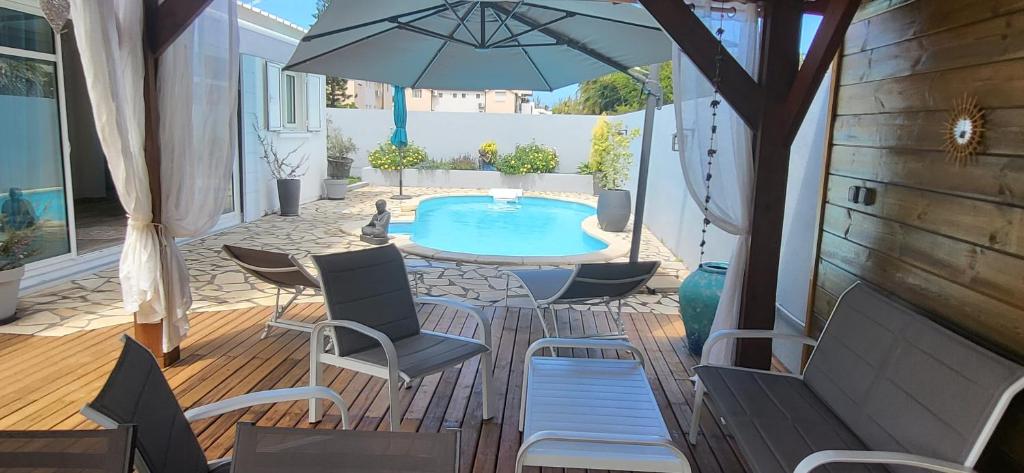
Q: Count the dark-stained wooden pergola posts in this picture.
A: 2